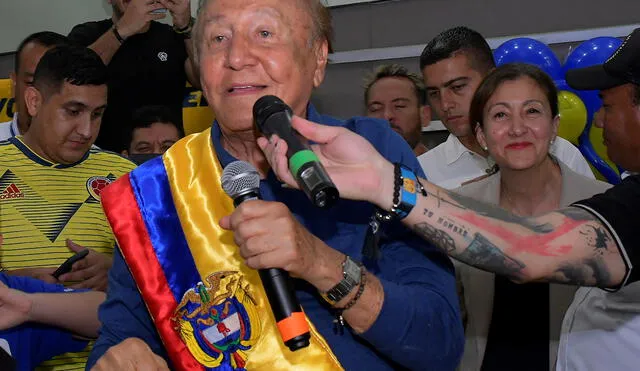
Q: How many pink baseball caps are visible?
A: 0